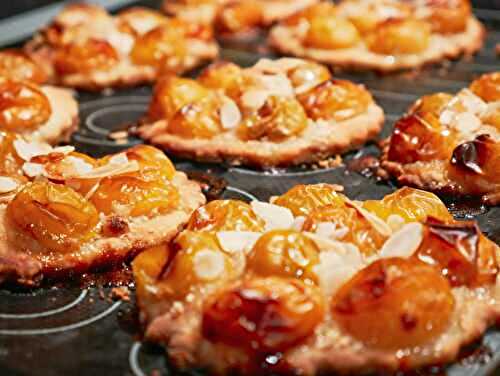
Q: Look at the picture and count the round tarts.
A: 8